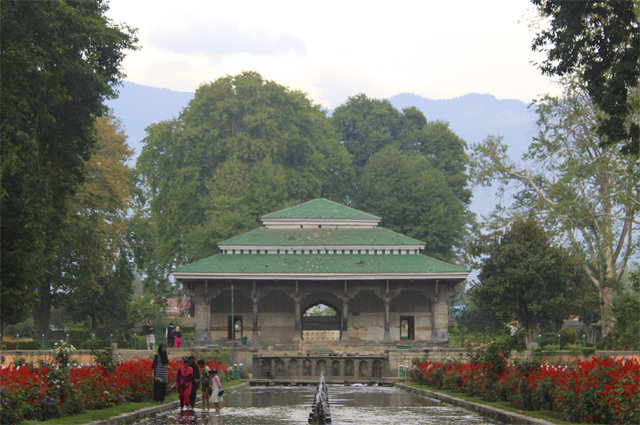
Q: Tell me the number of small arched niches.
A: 9